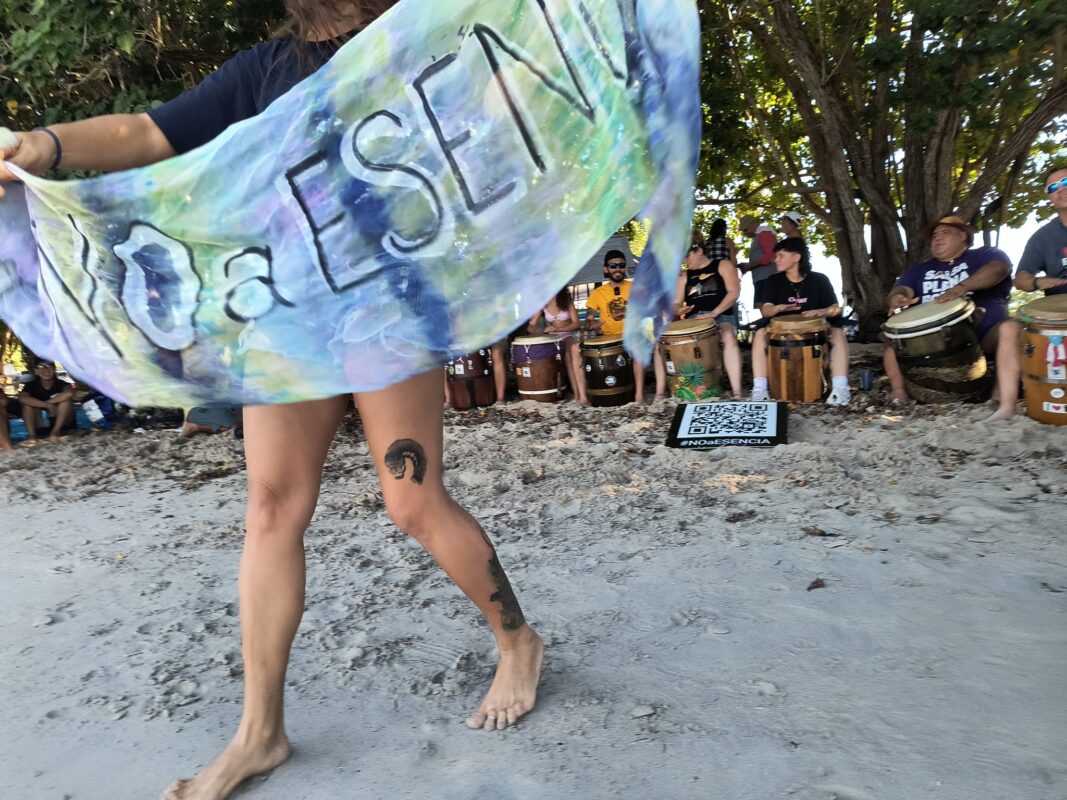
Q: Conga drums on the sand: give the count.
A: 7